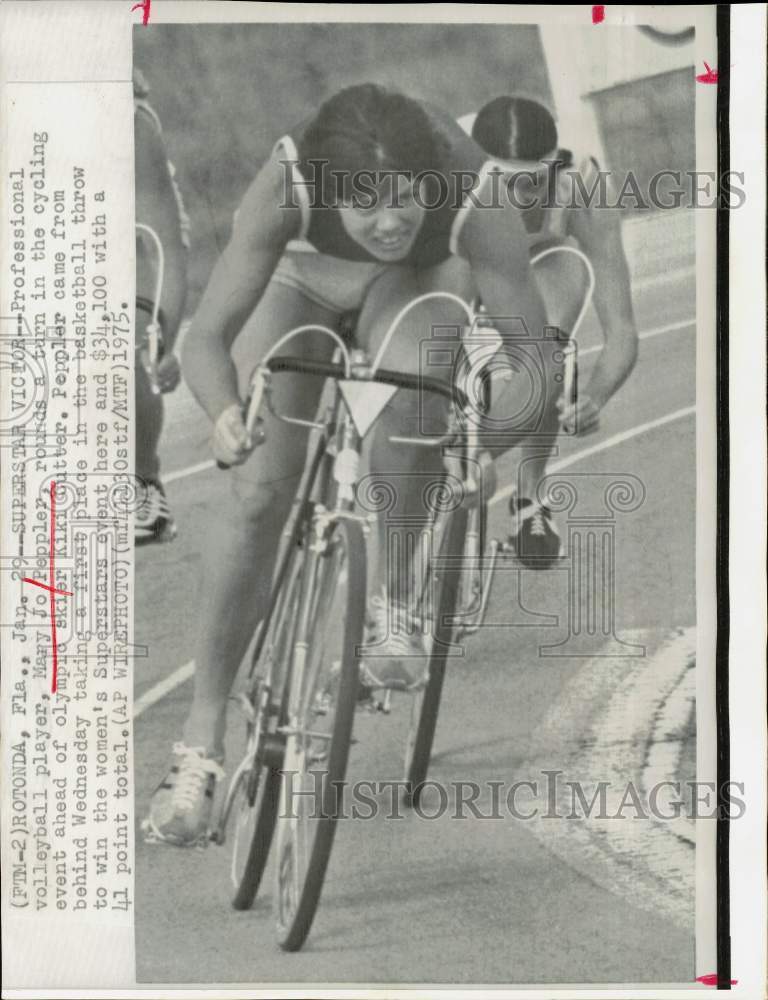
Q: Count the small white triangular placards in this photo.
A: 2